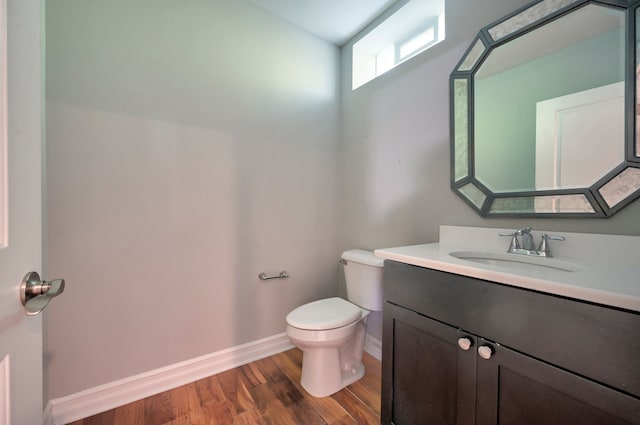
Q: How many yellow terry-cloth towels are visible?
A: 0